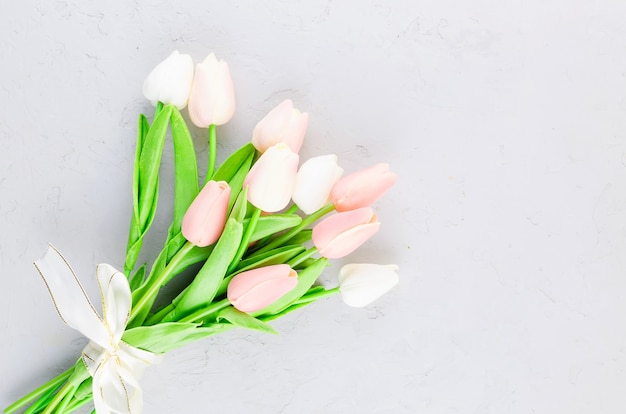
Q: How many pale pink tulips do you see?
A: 7